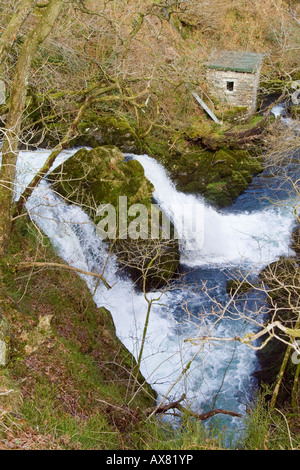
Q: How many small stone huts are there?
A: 1